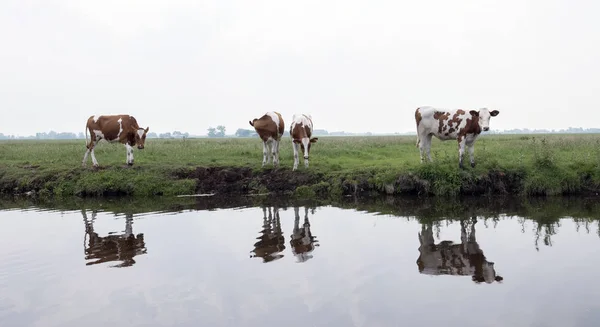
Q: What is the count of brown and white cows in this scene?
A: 4